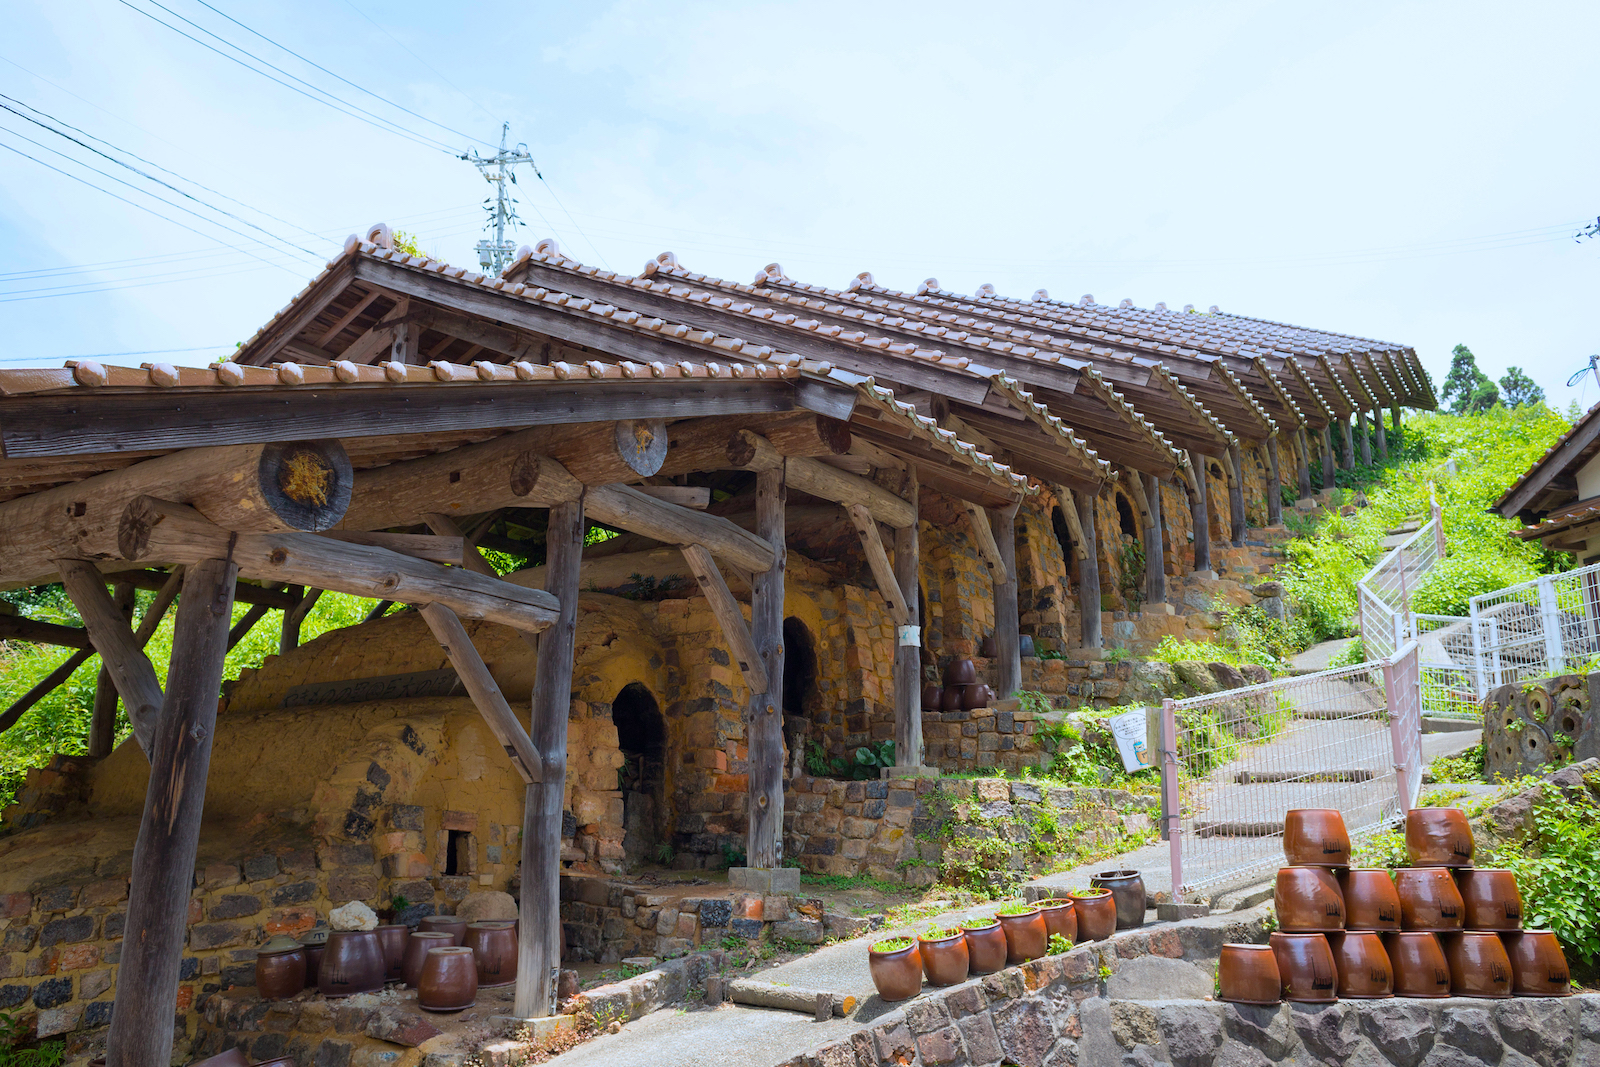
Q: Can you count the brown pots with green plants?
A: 6